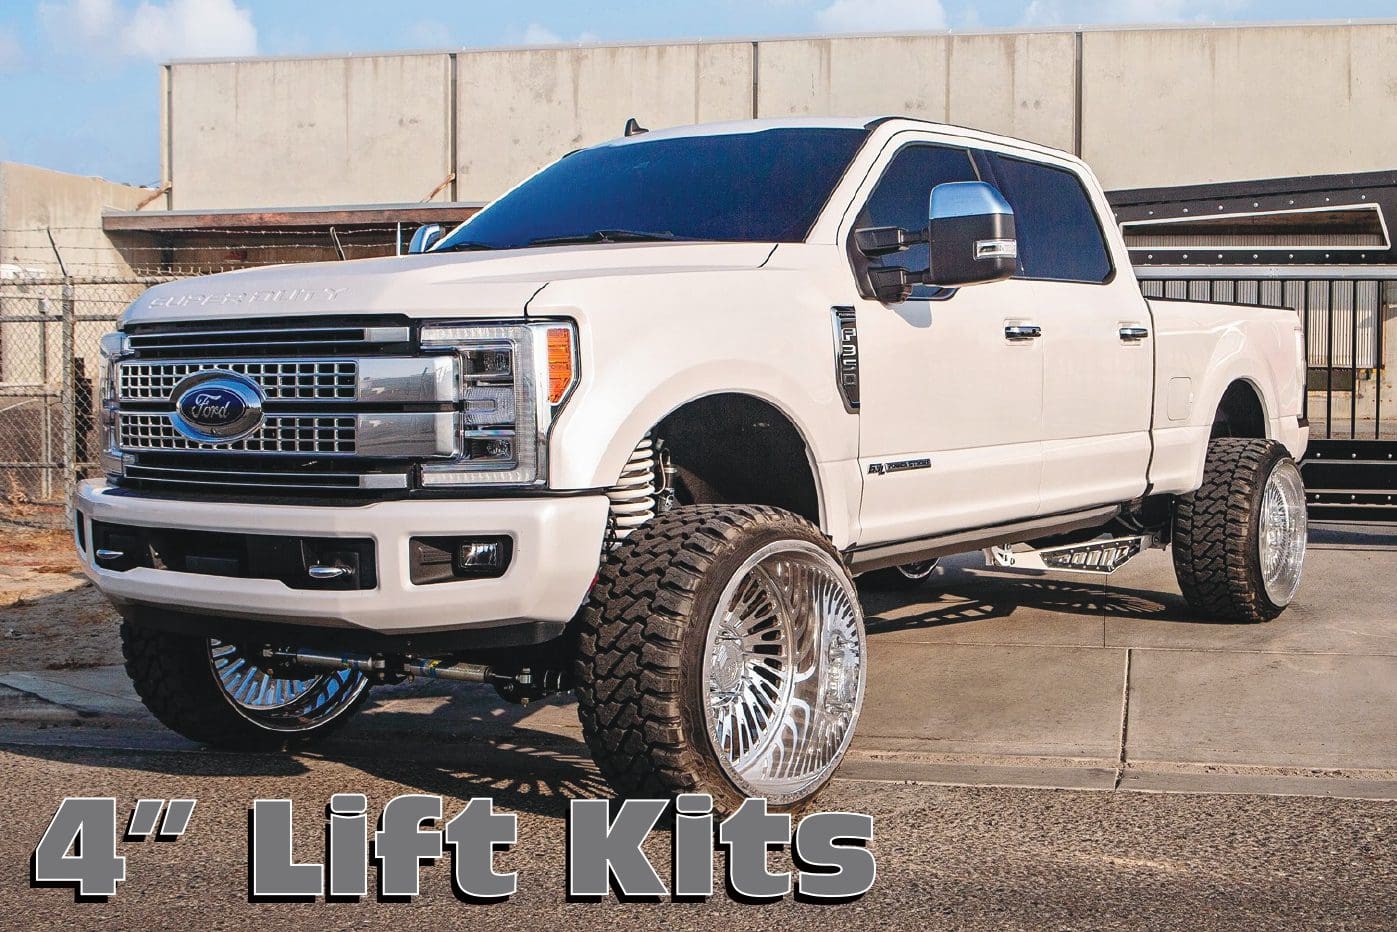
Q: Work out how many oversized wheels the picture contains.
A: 4